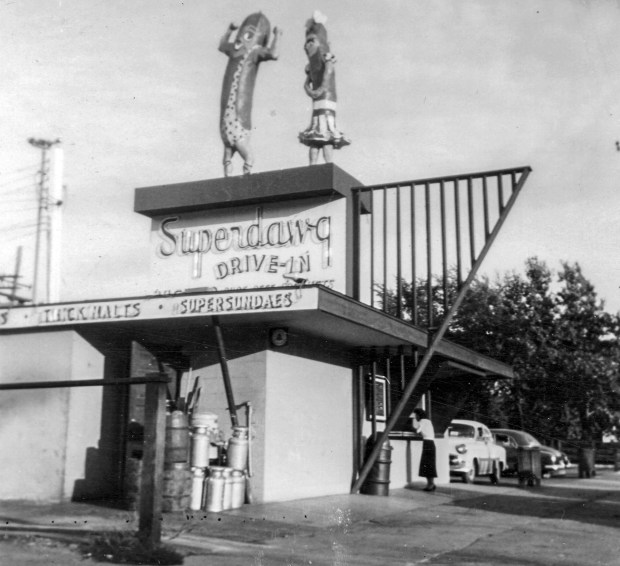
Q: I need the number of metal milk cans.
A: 6